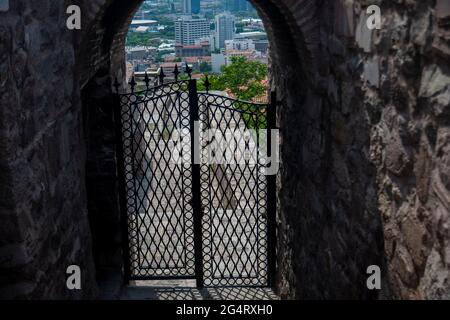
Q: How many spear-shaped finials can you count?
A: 7